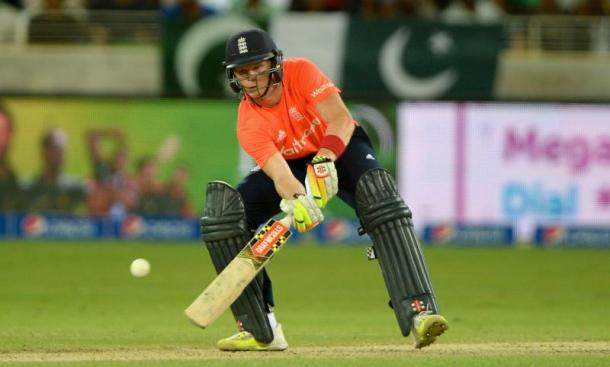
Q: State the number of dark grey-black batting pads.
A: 2